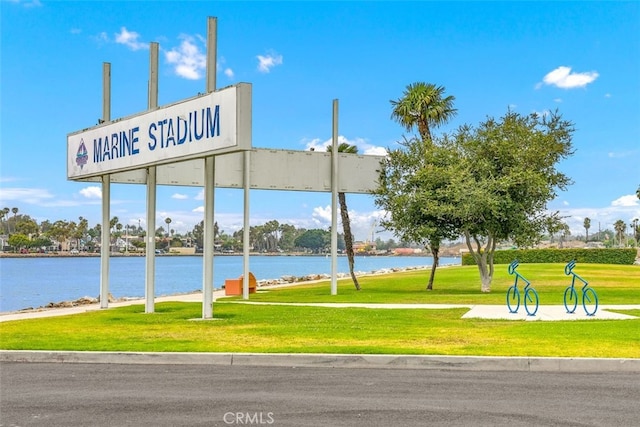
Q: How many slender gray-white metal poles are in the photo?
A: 5